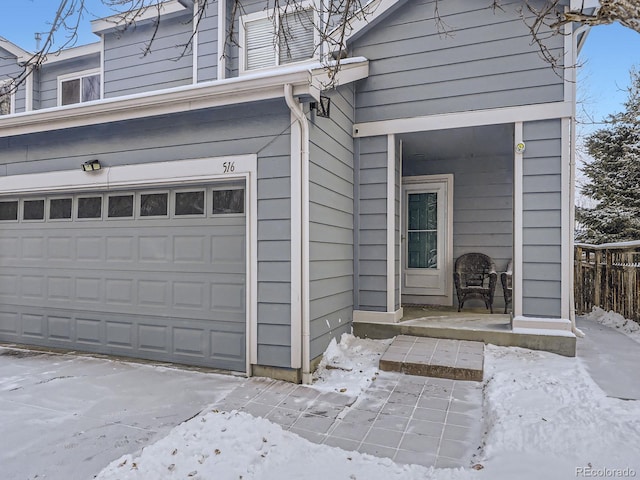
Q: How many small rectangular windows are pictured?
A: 8